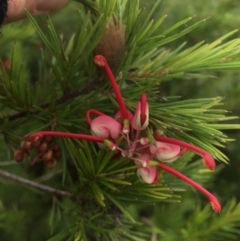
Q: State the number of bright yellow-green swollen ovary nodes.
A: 3